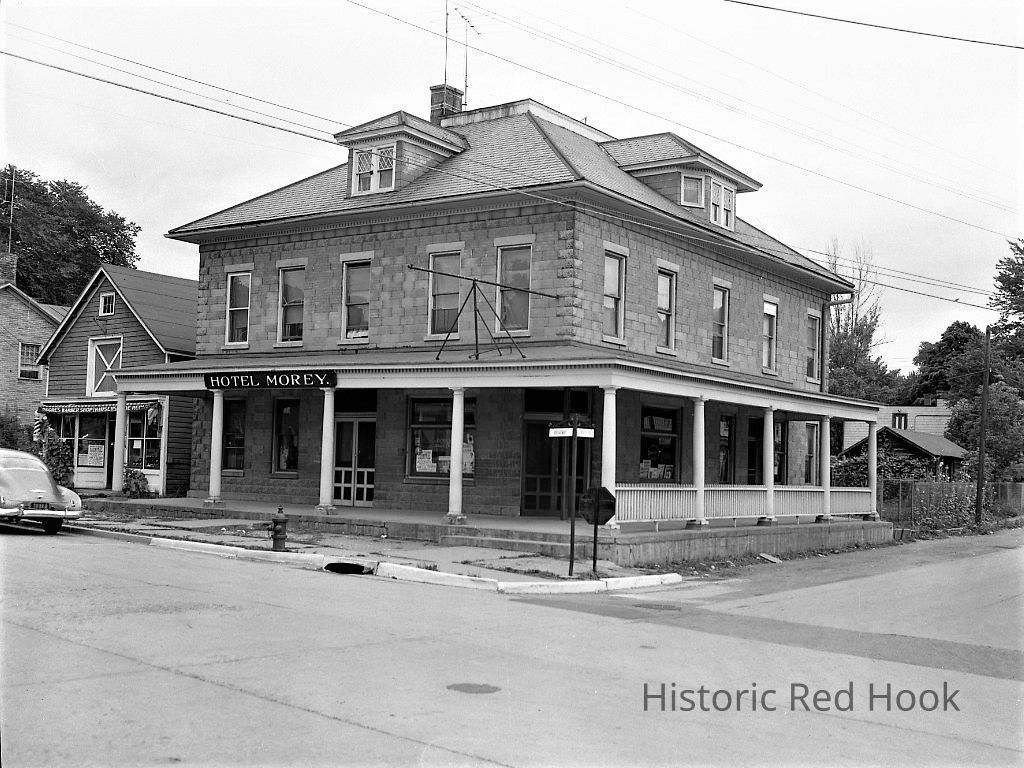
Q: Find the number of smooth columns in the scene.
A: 9